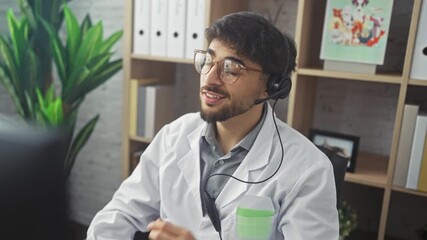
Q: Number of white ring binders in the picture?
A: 5